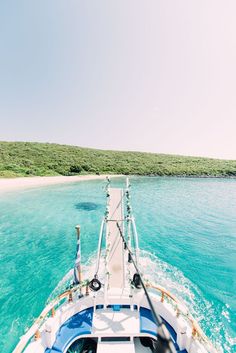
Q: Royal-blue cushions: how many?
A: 2